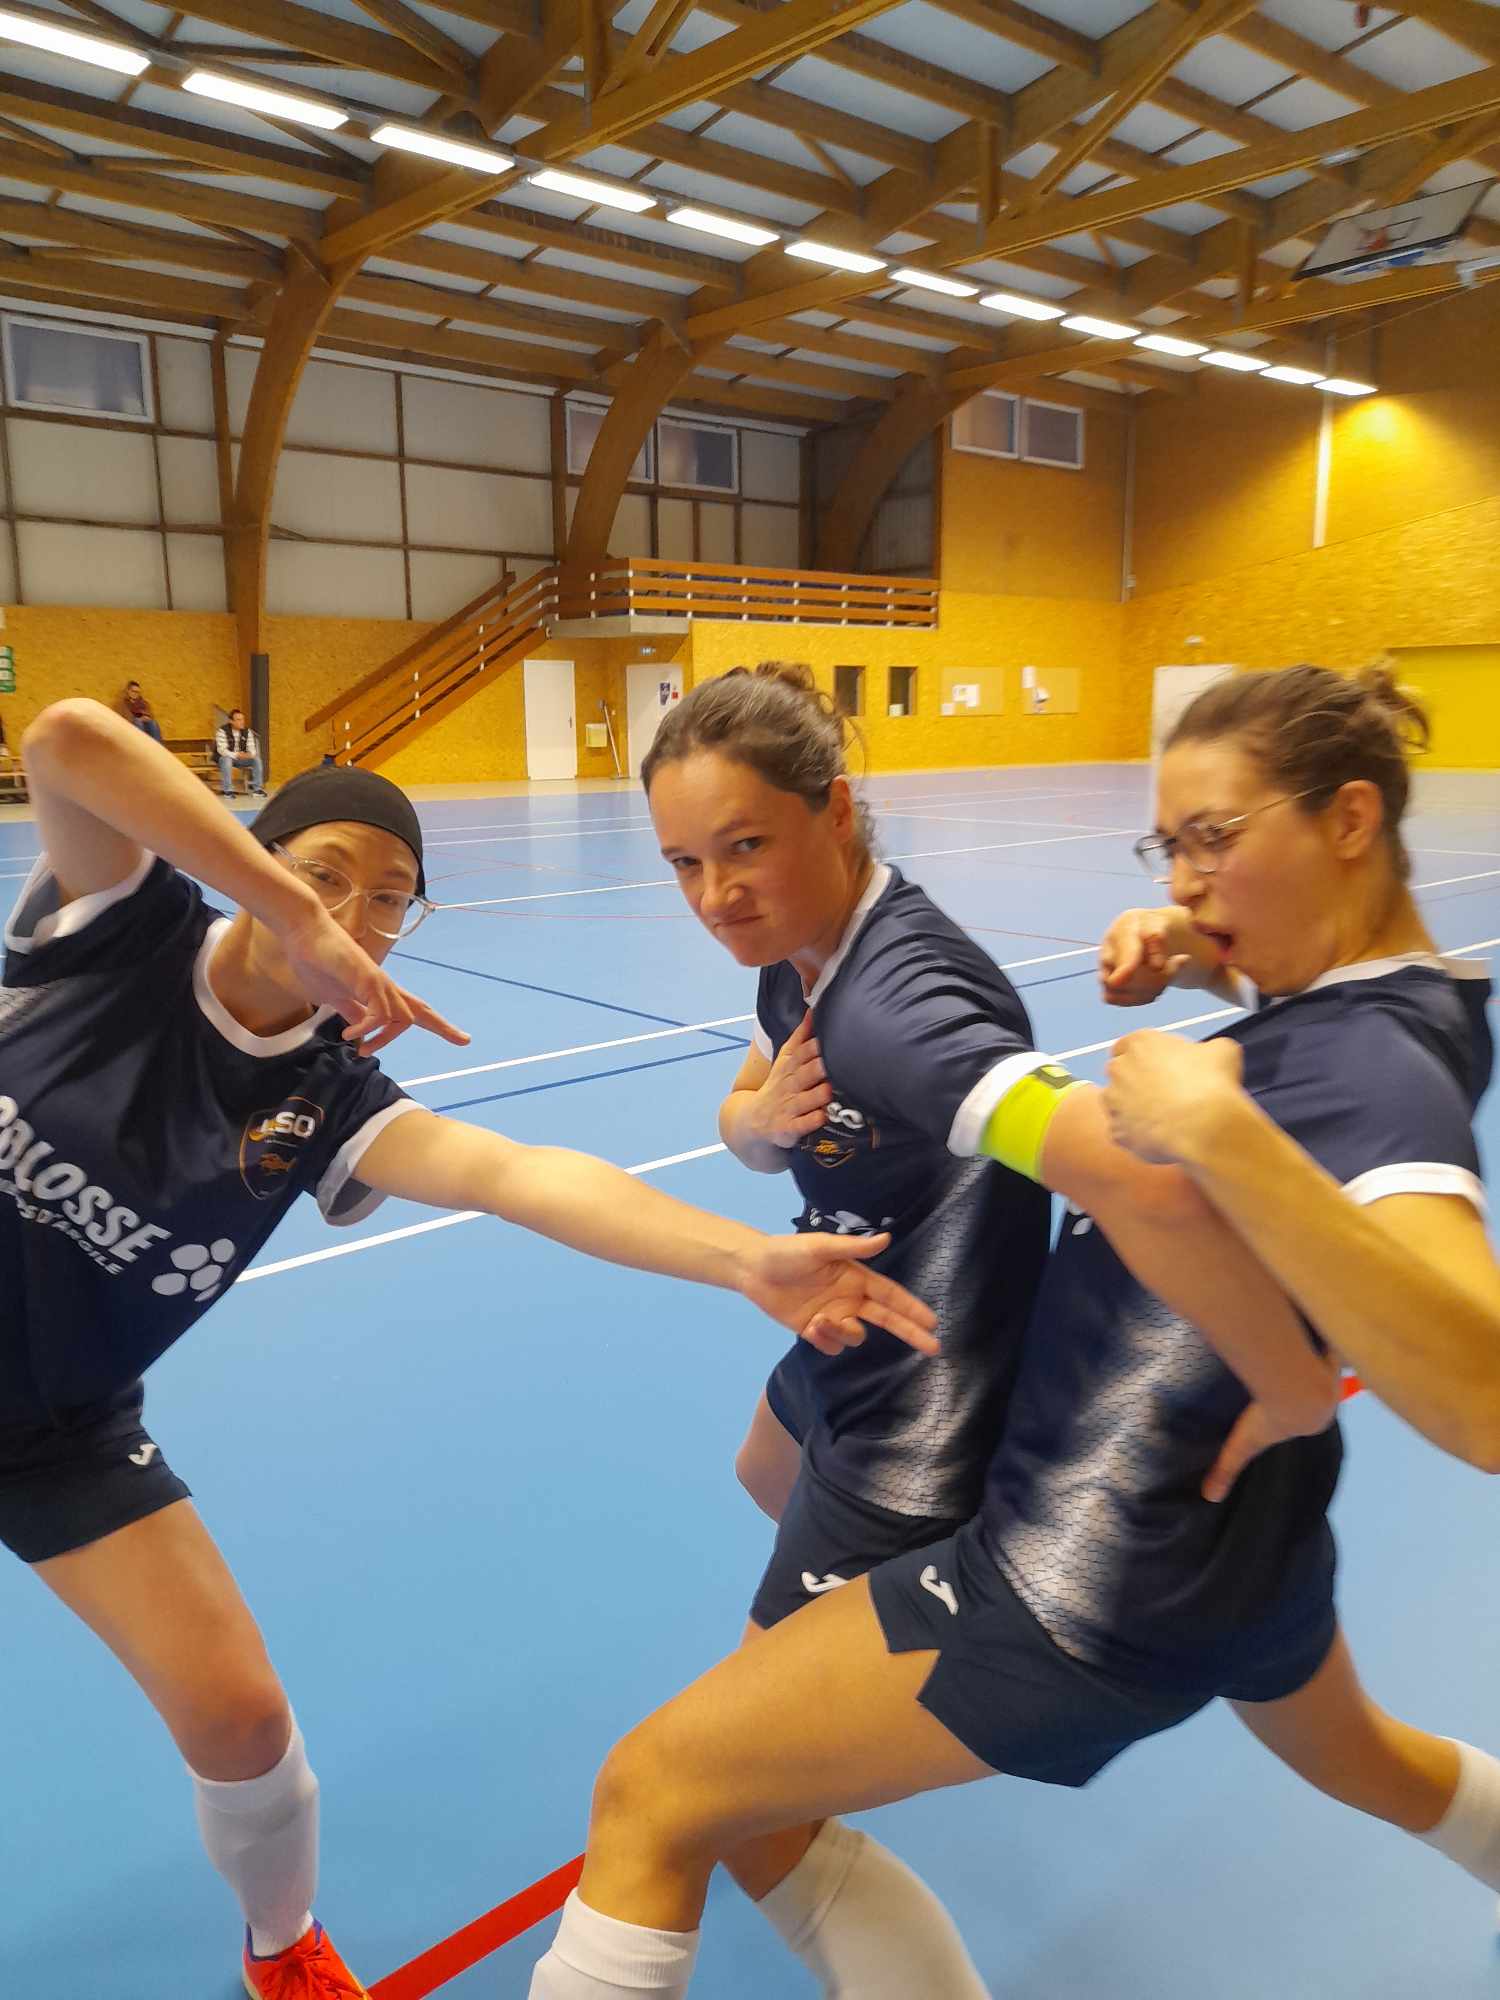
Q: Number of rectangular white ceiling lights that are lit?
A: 13